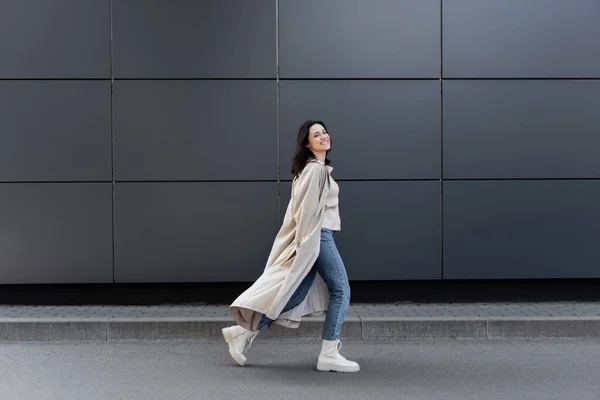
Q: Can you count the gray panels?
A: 12